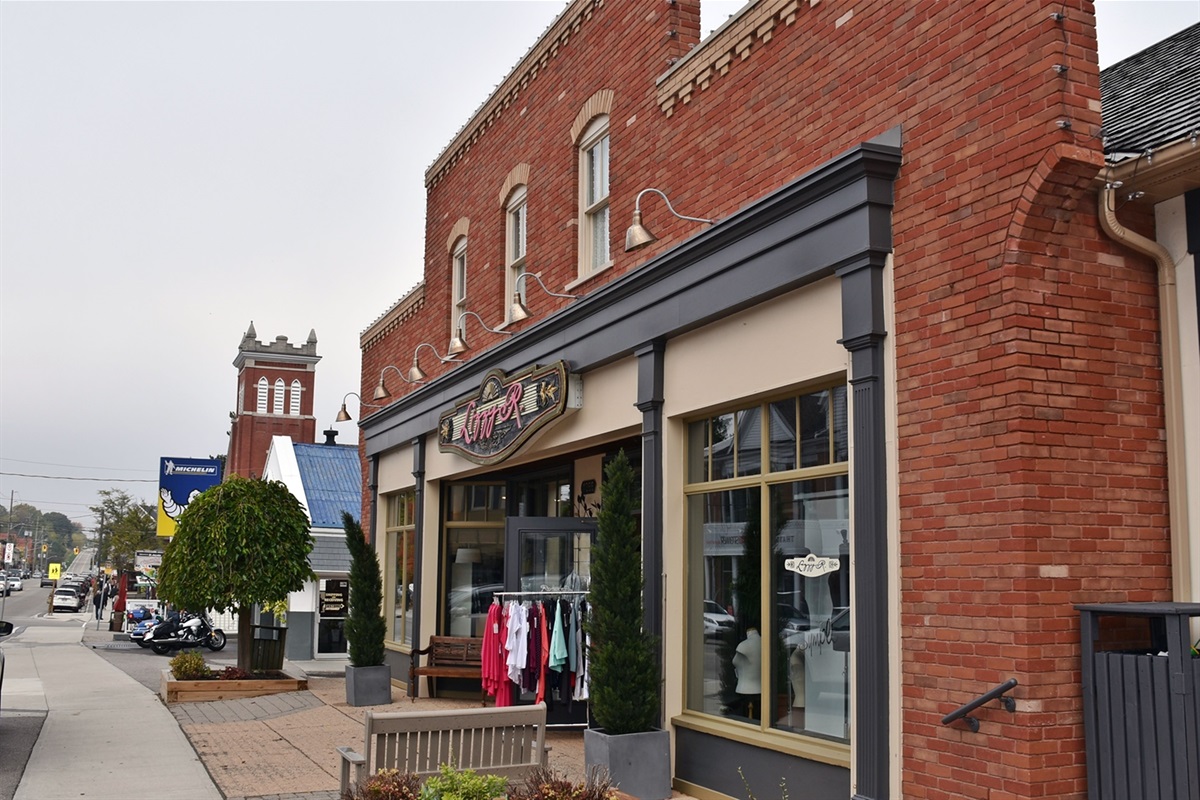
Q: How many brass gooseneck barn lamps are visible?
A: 6